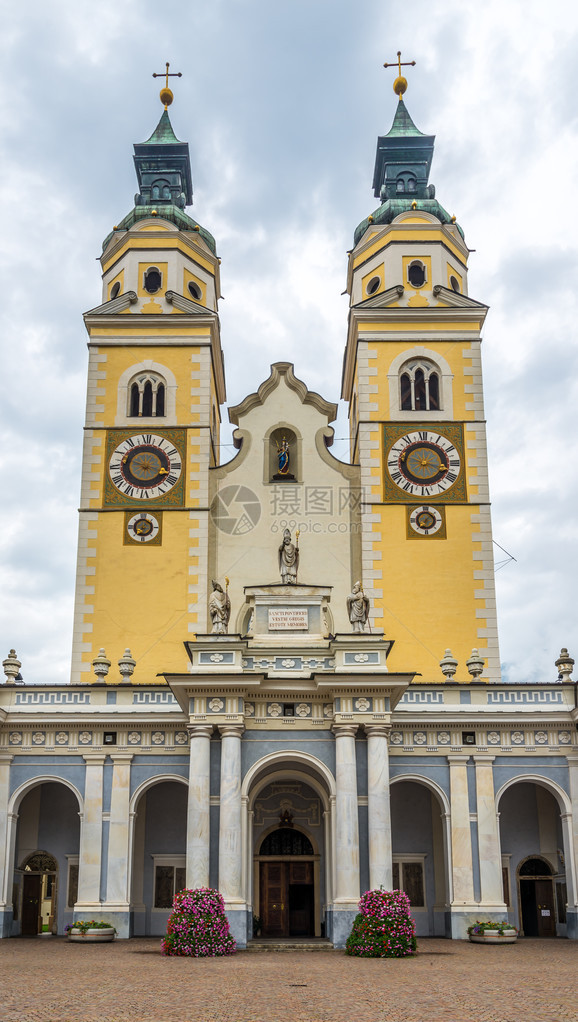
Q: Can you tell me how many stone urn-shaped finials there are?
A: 6